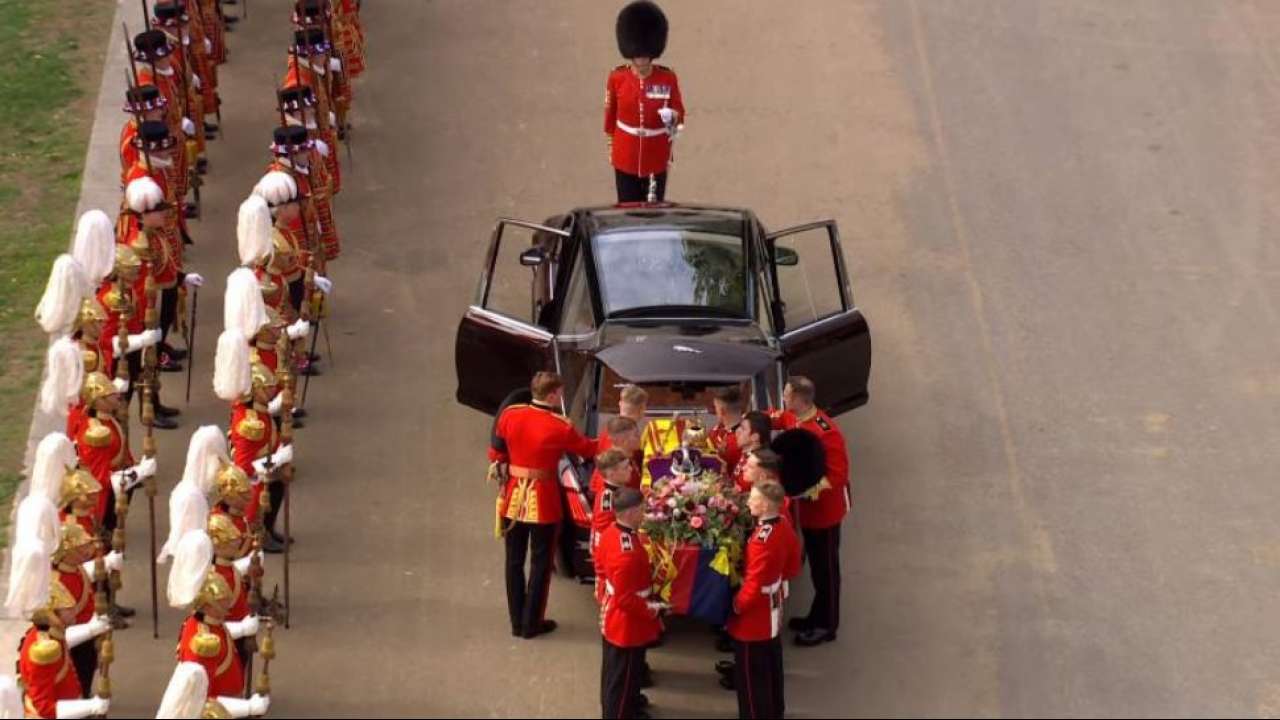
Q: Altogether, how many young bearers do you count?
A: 8